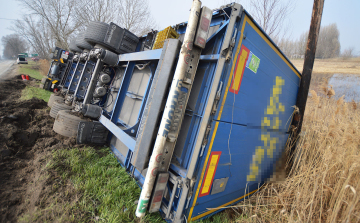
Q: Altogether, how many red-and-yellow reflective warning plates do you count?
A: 2